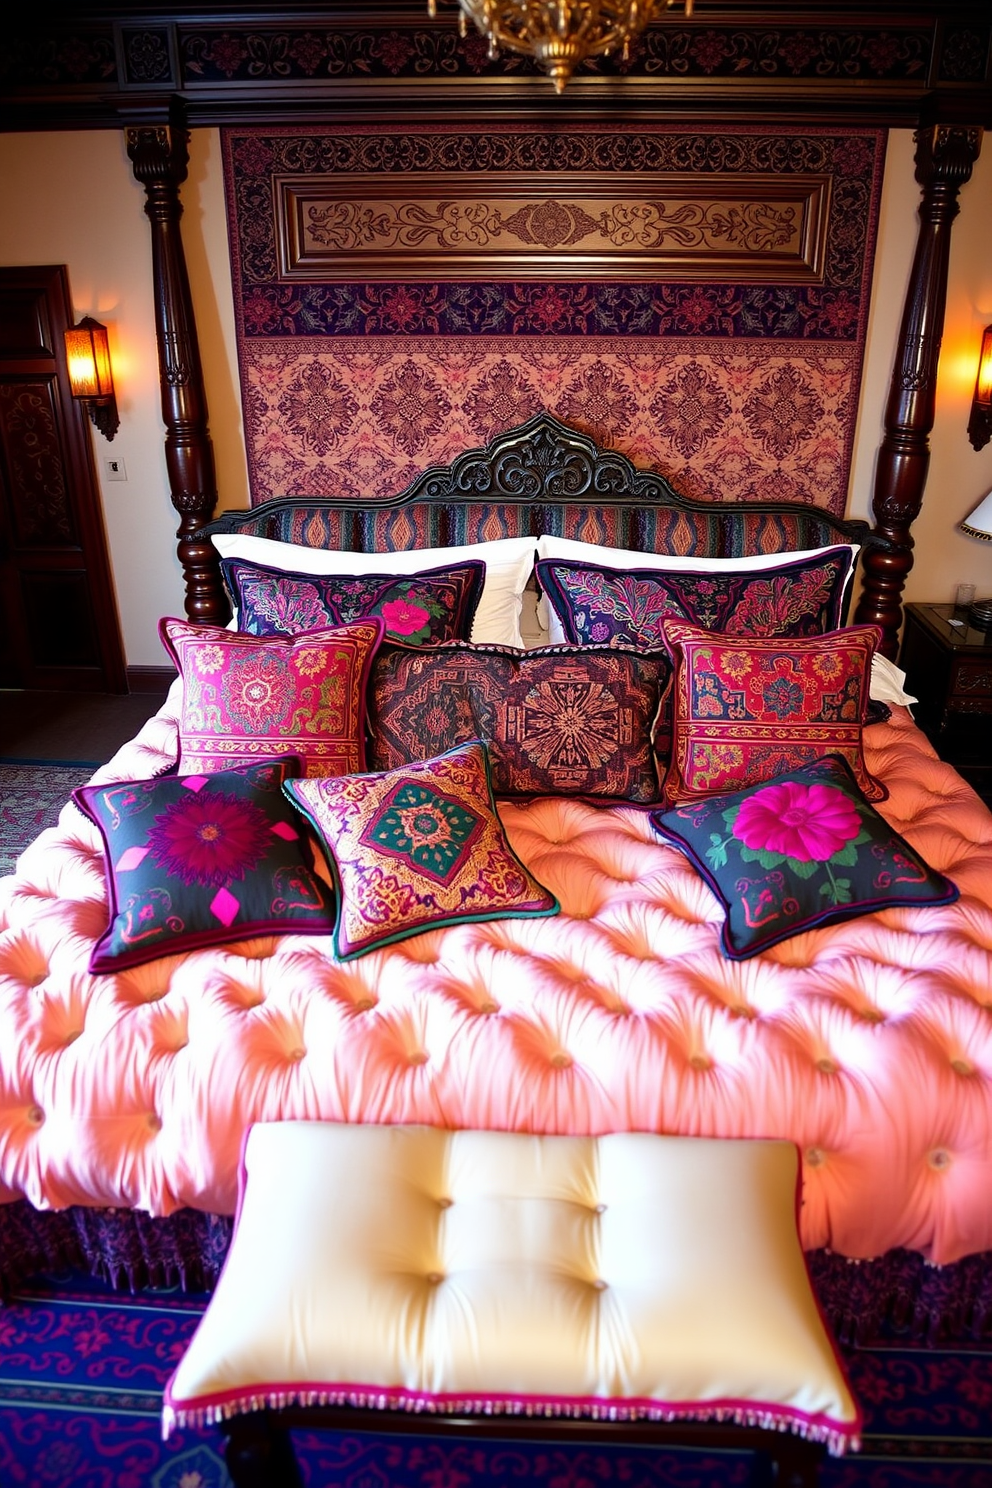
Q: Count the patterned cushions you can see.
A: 8